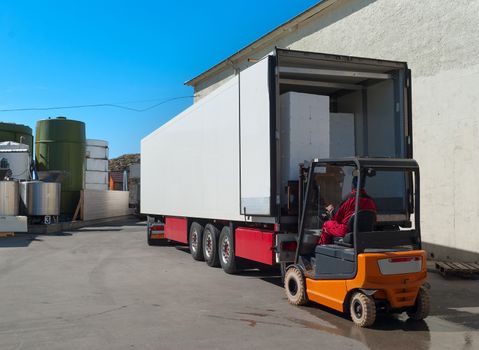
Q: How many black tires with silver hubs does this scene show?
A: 3